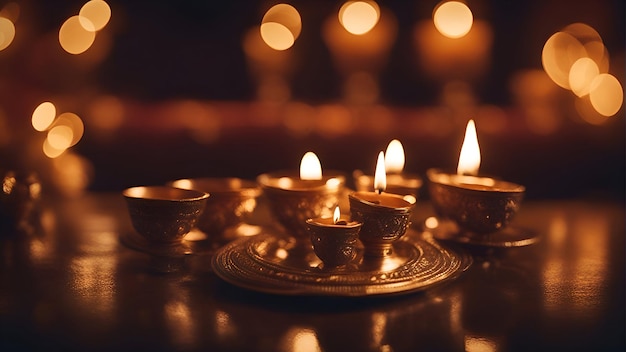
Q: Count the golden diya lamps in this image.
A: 7